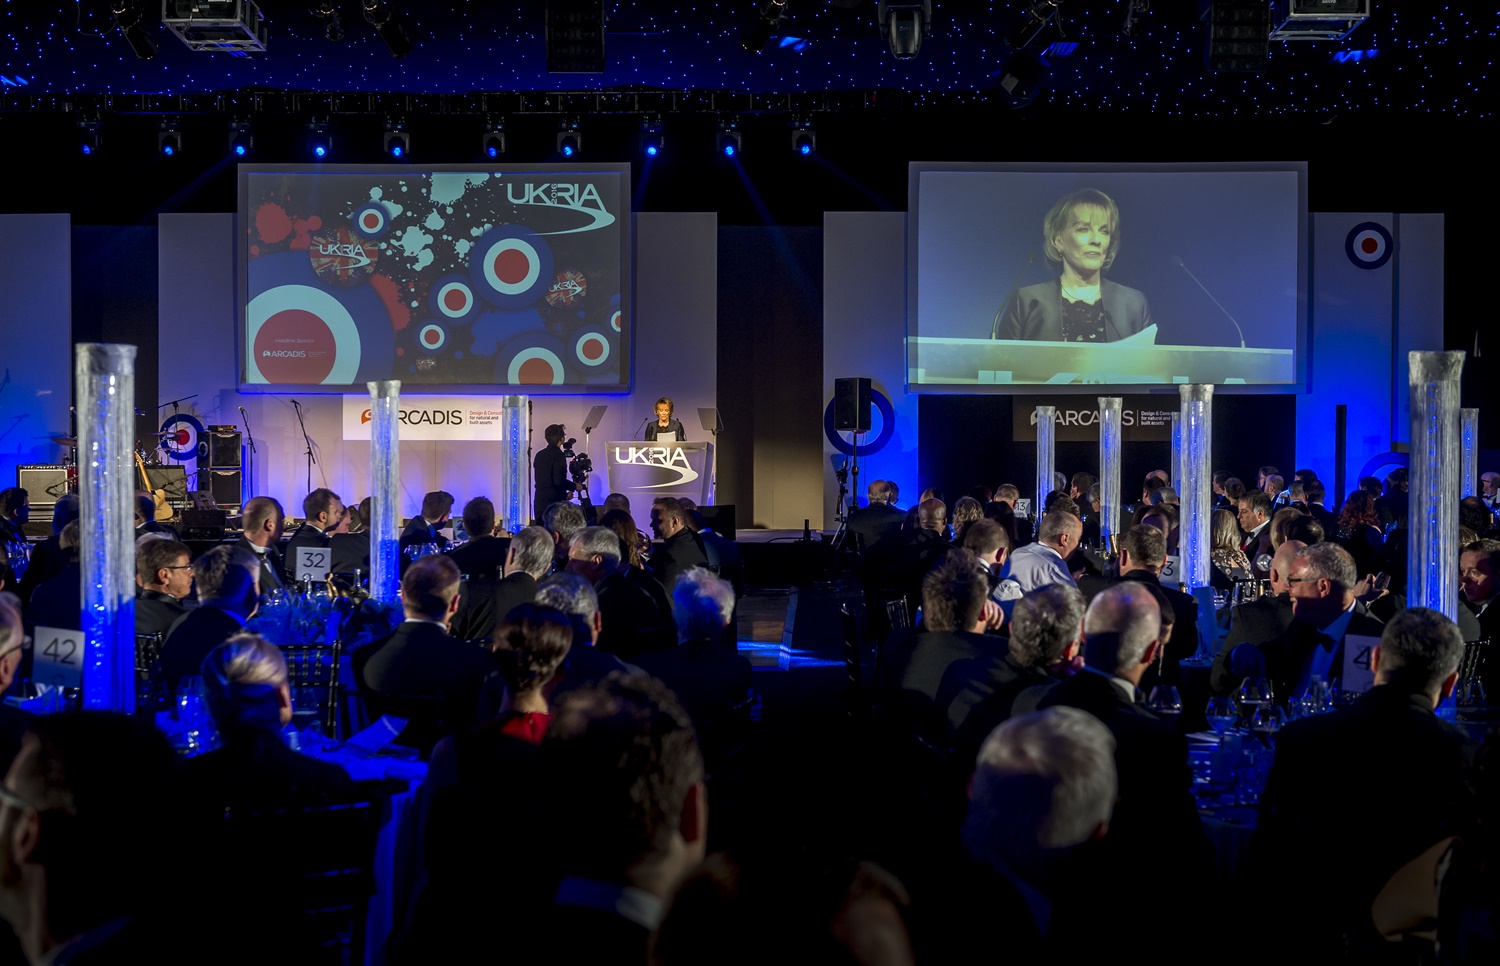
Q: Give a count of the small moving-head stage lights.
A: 10